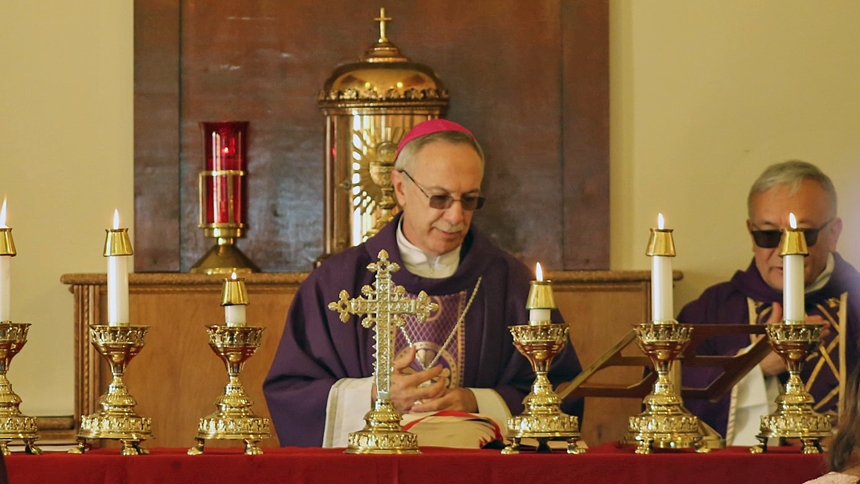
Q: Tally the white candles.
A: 6